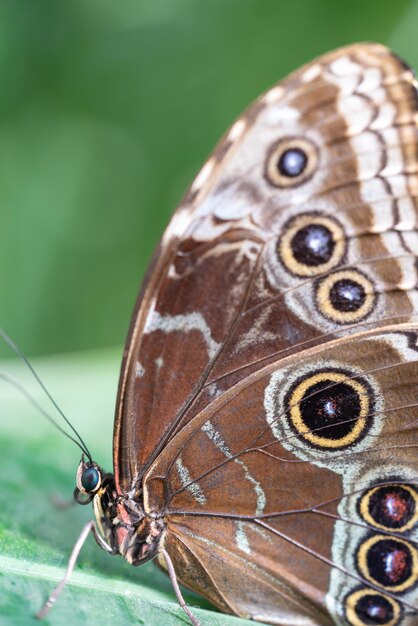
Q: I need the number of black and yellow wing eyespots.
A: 7